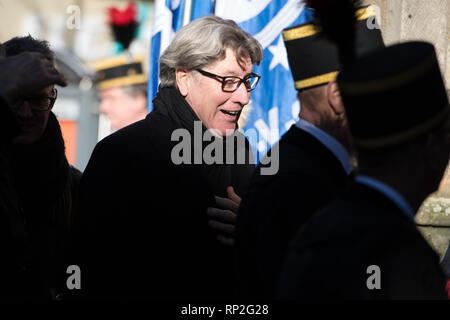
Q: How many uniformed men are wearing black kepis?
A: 3